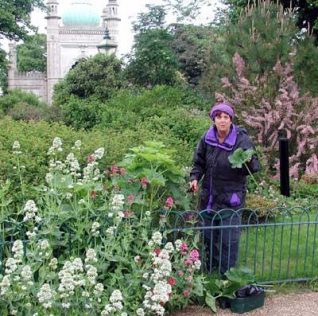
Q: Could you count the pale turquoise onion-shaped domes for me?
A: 1